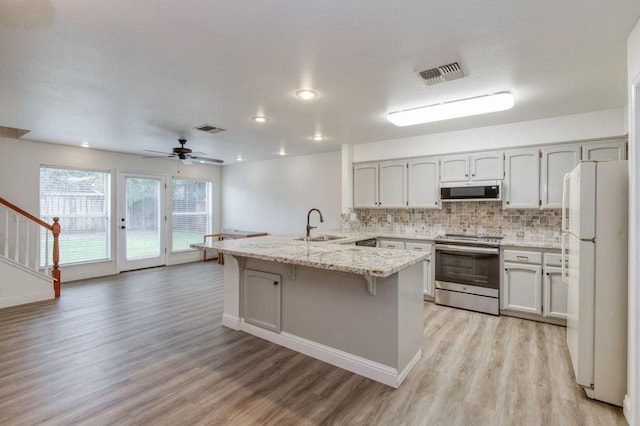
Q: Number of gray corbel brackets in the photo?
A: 3